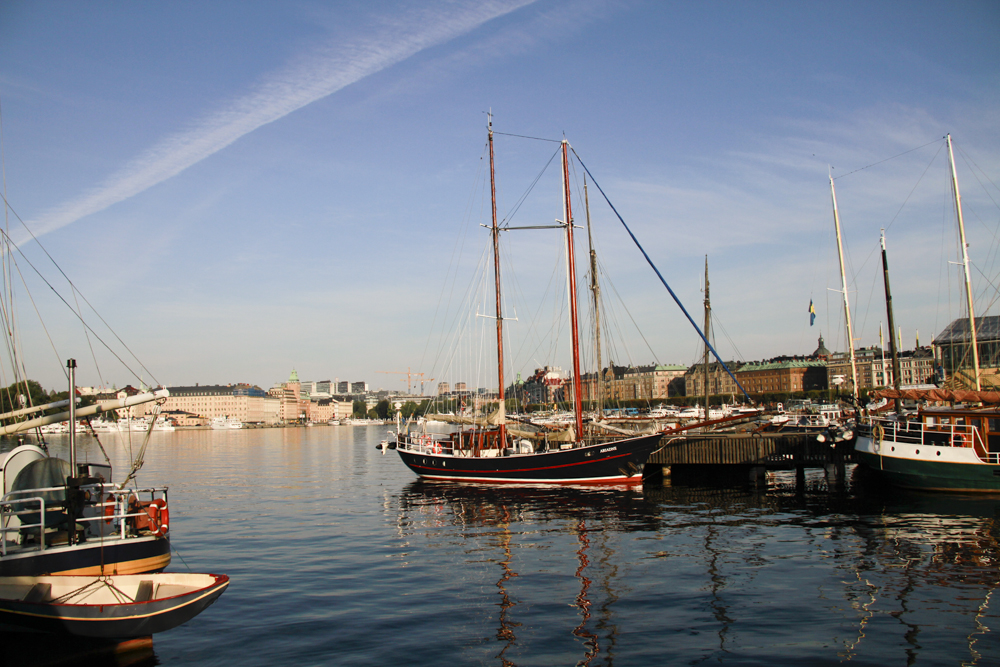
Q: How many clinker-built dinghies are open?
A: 1